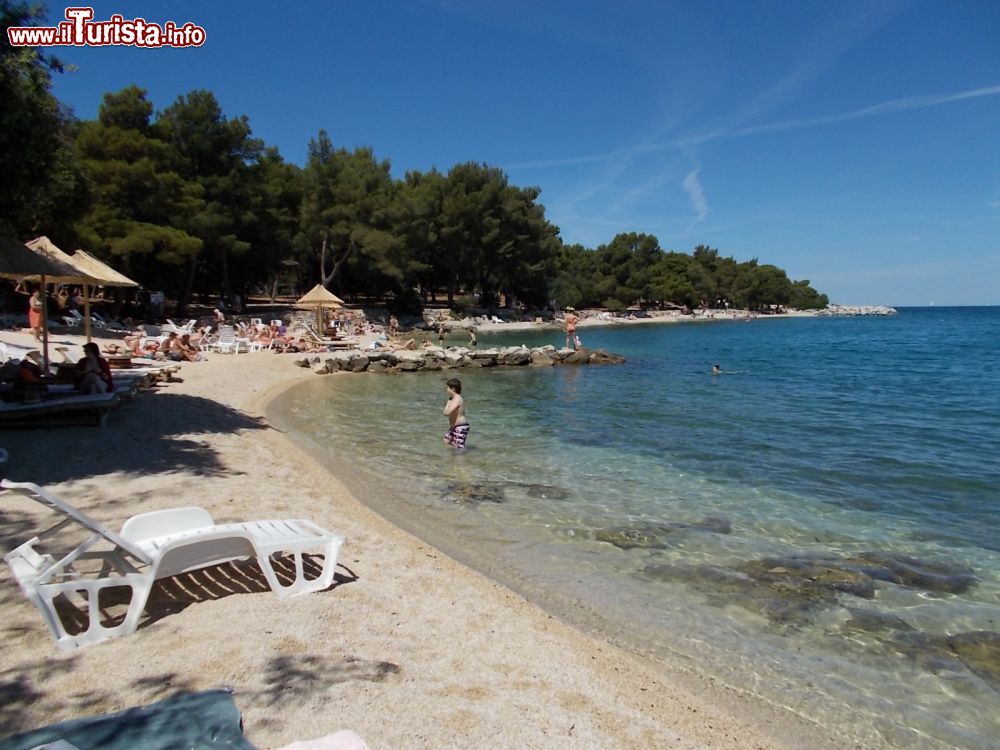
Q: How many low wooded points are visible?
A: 1